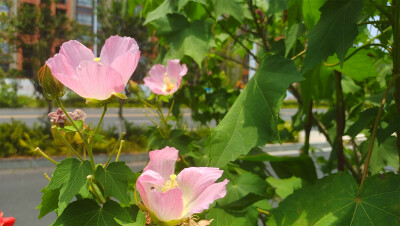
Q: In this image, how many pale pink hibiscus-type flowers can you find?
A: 3